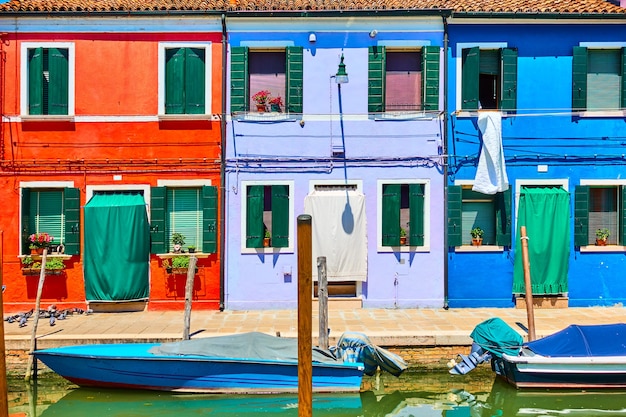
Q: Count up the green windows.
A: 12